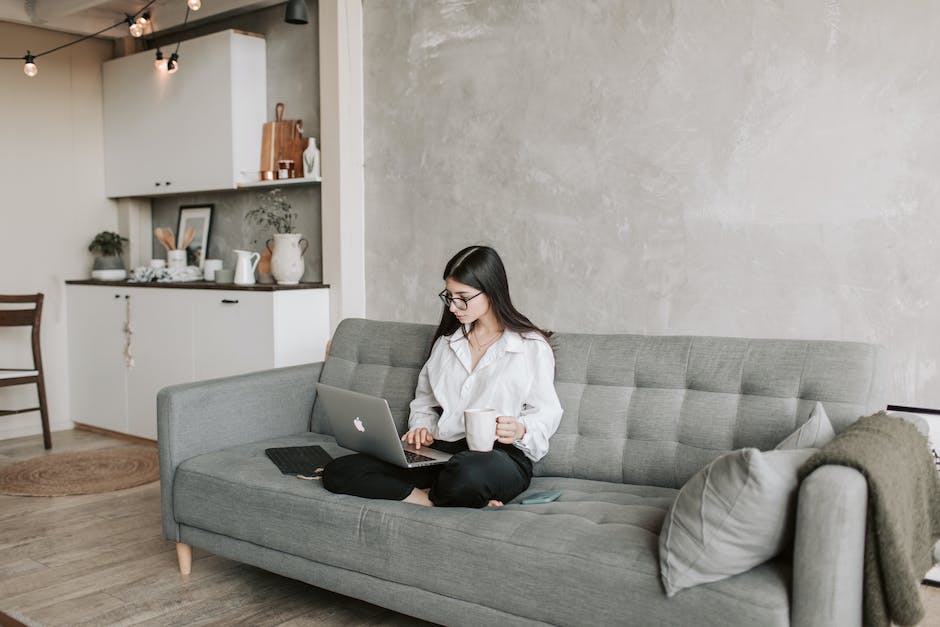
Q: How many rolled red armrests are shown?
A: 0